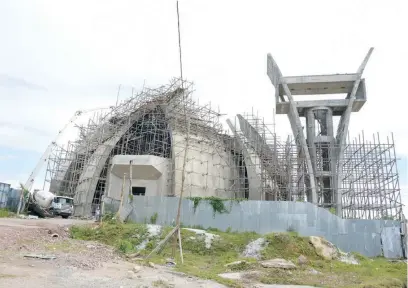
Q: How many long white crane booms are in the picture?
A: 1